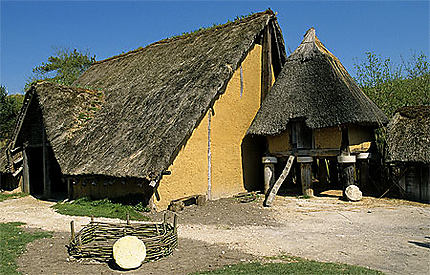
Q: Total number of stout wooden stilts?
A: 4